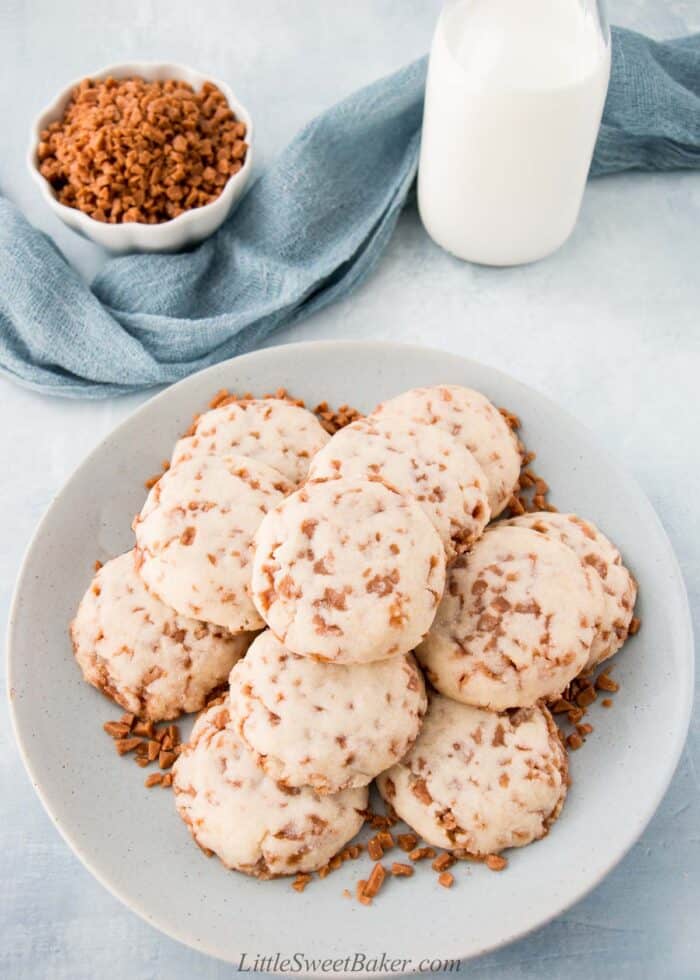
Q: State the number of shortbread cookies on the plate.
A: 11